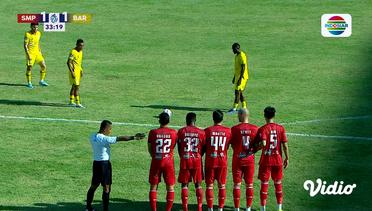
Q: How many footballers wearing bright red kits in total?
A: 5